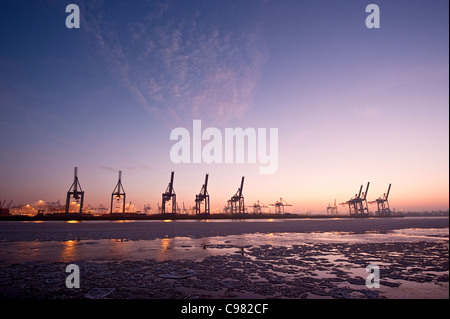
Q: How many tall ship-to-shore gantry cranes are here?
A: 8